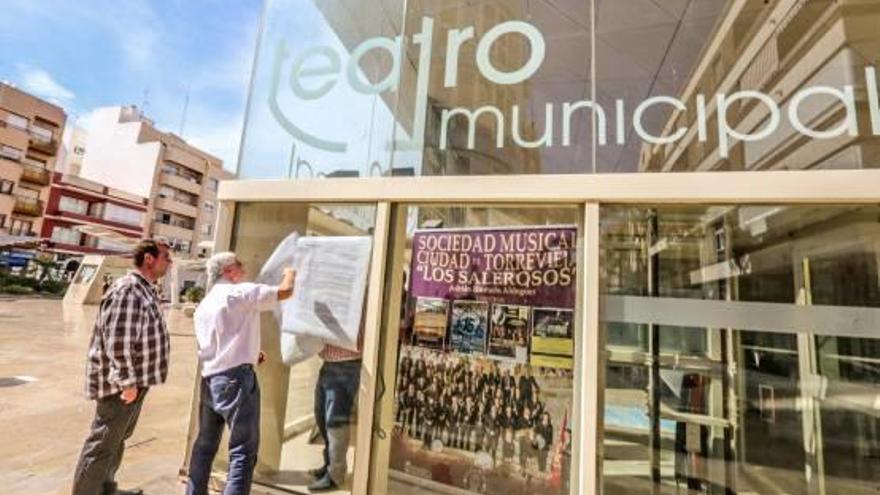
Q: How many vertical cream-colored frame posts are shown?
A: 3